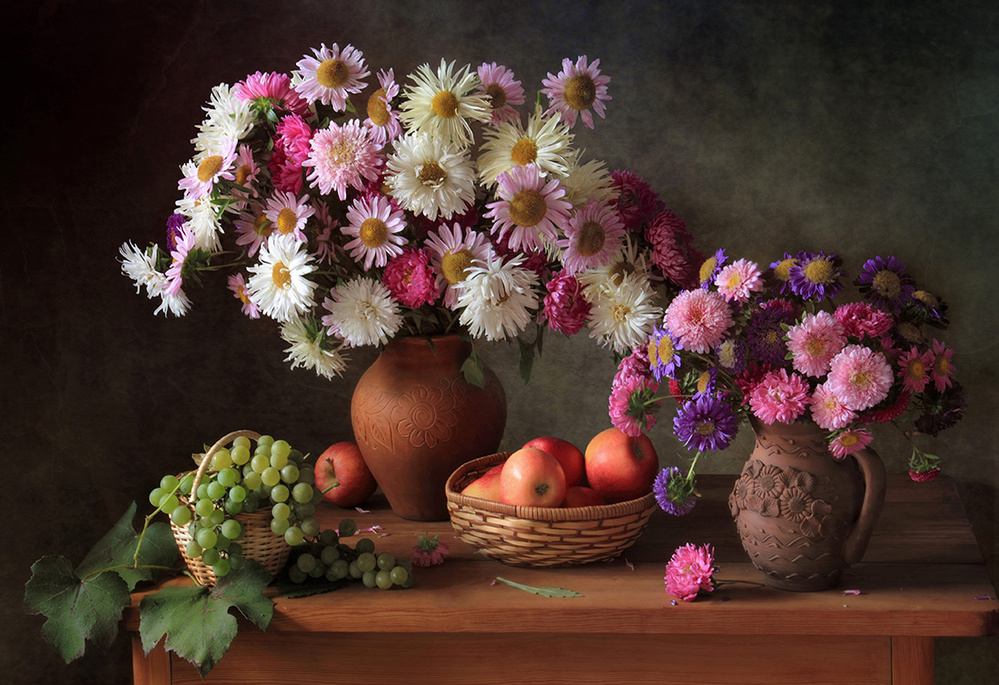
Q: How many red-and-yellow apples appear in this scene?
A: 6